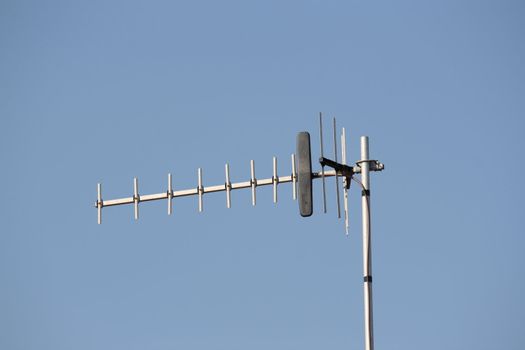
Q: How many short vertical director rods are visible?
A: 8